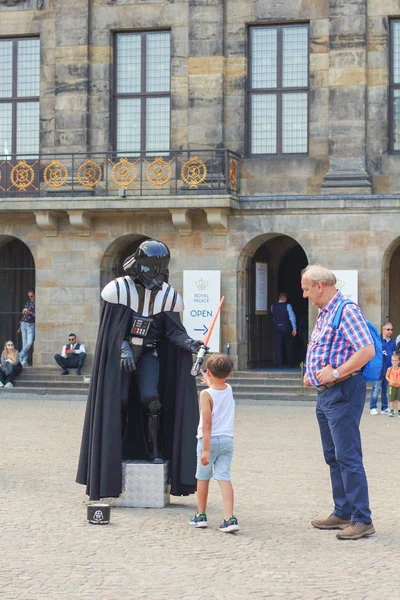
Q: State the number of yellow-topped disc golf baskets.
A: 0